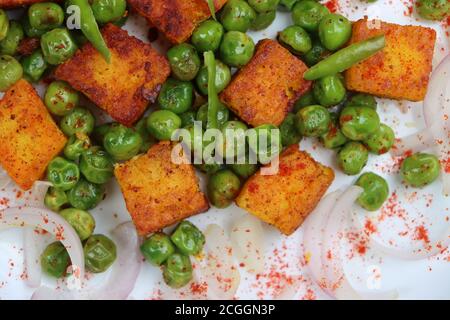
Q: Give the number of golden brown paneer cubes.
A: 7